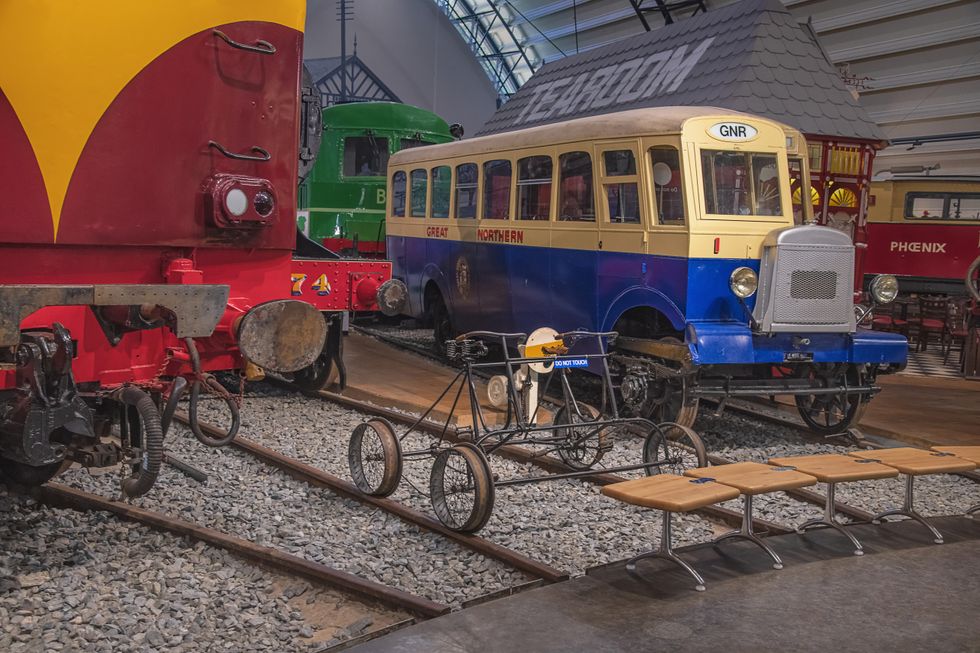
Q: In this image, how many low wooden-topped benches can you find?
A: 5